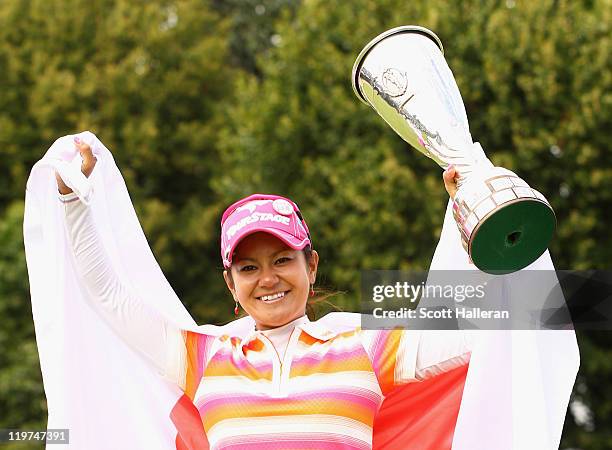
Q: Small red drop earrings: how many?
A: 2